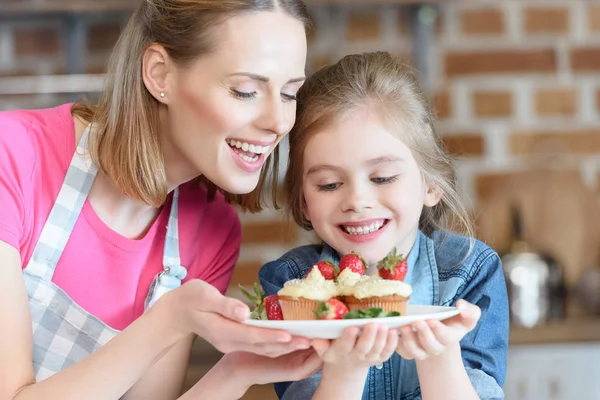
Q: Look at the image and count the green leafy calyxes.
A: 5